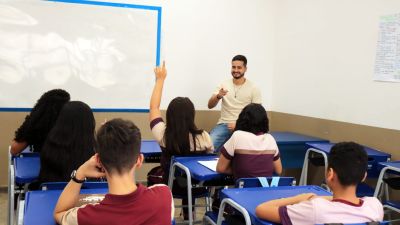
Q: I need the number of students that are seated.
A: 6